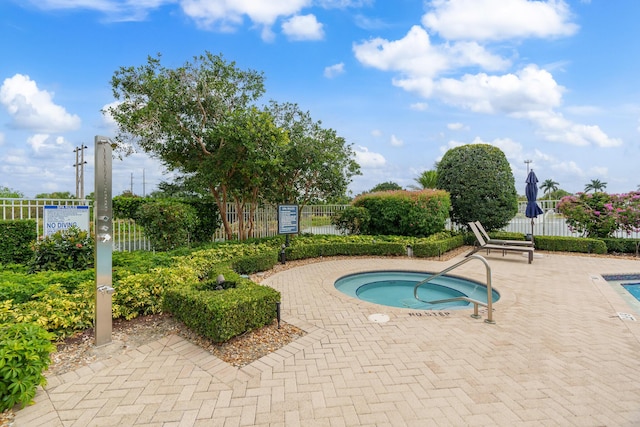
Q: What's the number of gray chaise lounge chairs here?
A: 2